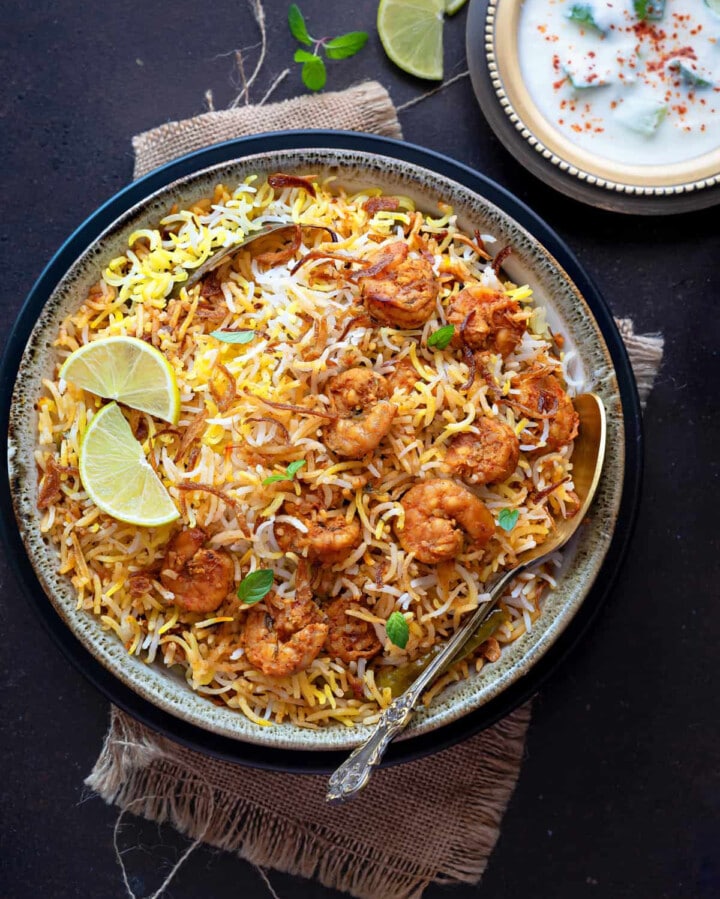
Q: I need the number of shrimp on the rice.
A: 10